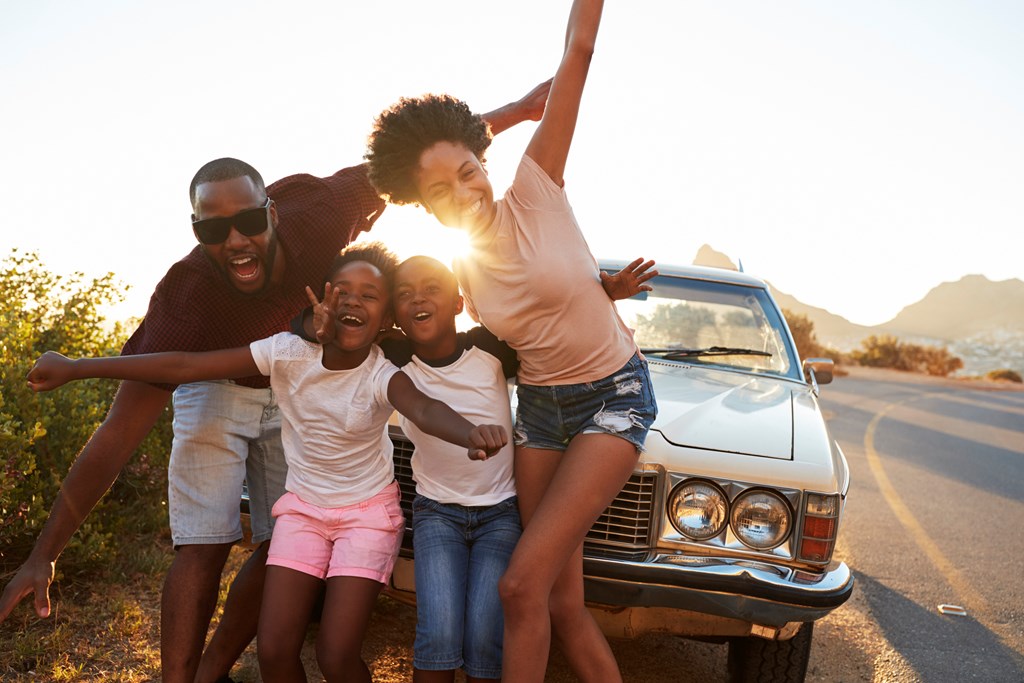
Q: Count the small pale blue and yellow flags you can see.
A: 0